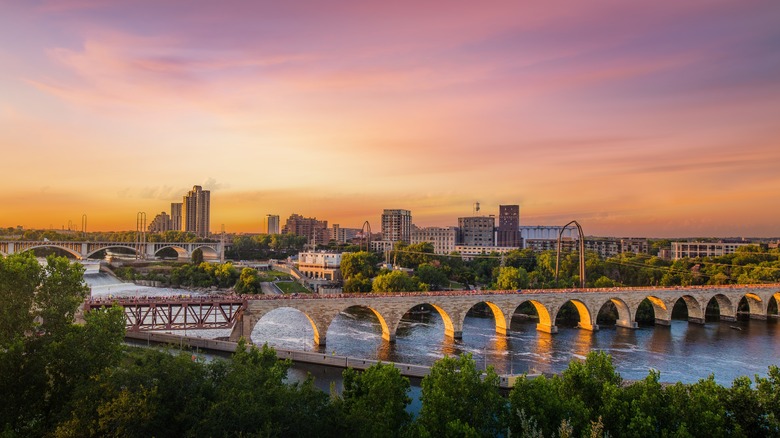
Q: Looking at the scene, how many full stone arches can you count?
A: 11